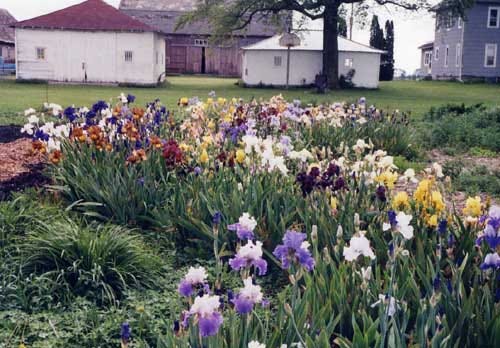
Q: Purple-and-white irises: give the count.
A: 5